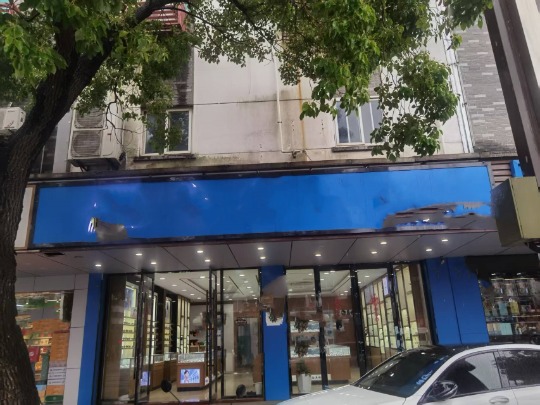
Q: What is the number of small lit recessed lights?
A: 12